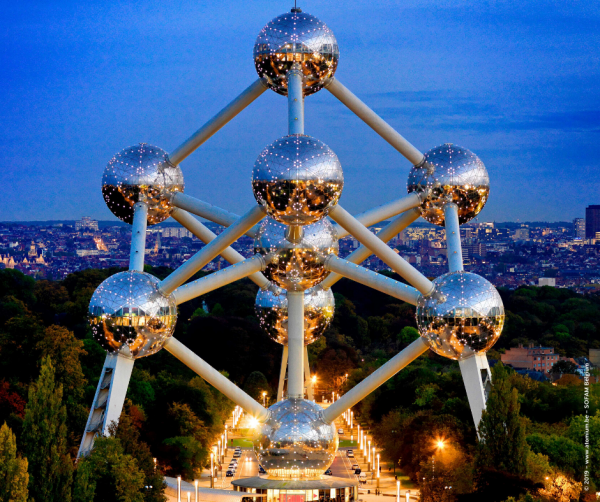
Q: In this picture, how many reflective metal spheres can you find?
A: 9